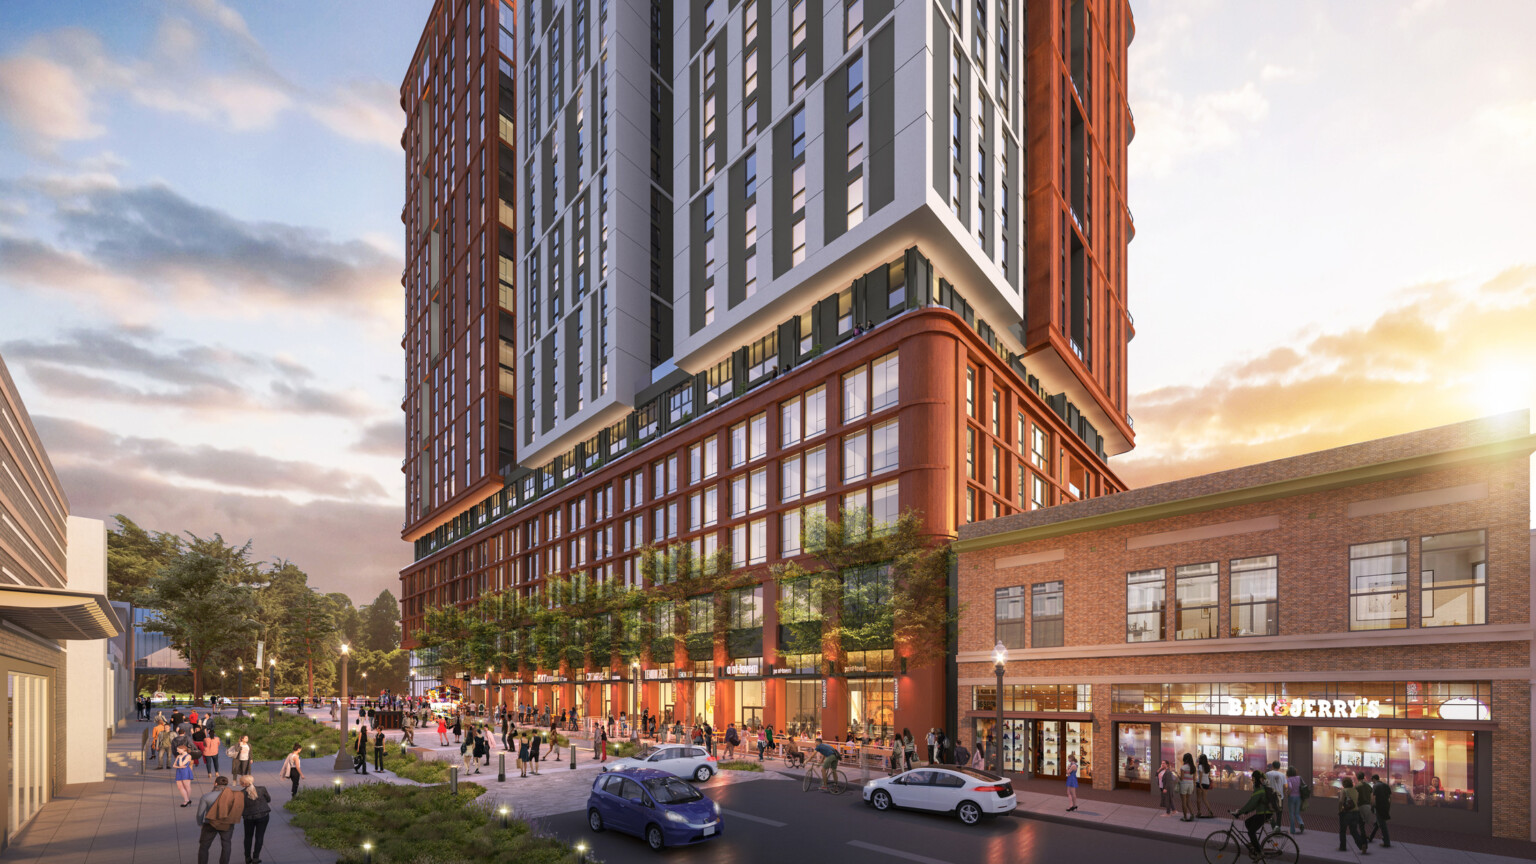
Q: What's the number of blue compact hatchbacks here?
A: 1